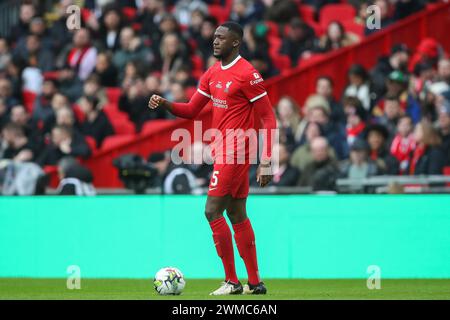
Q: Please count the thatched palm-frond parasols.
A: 0